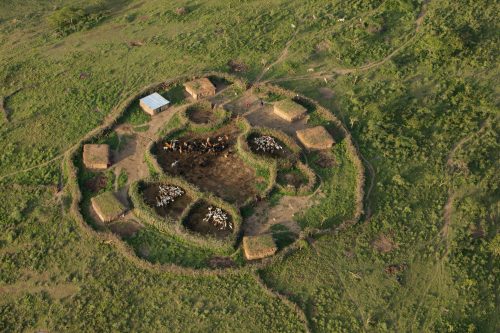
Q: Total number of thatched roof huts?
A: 6